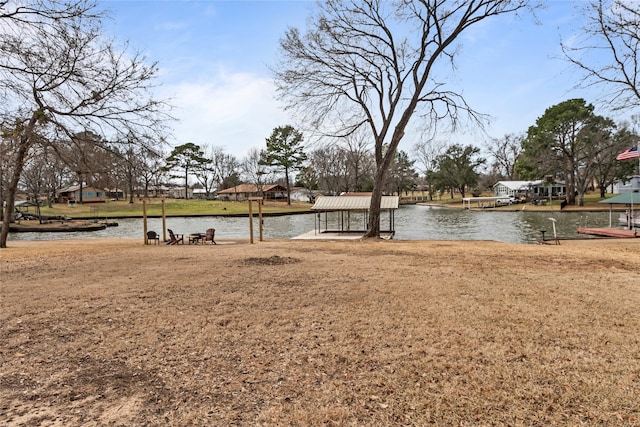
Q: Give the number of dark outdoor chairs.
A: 3